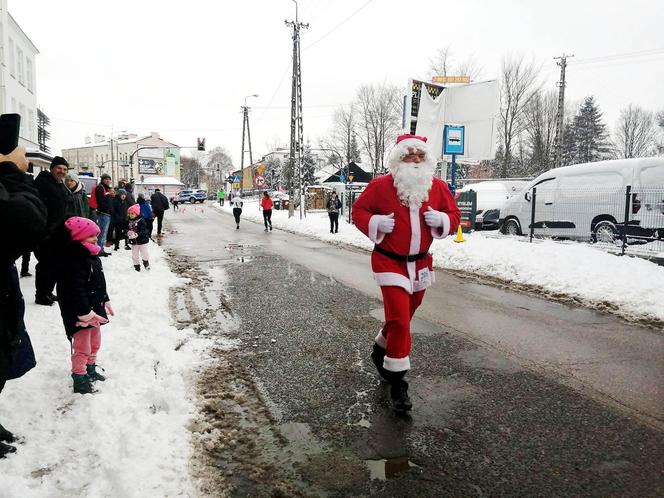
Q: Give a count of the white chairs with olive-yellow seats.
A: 0